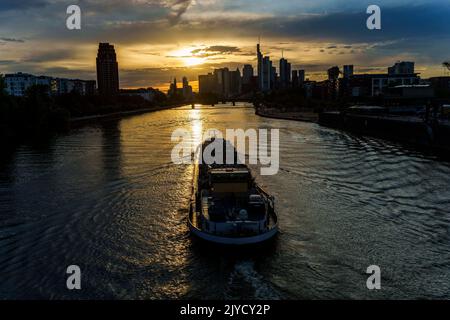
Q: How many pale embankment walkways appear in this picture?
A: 2